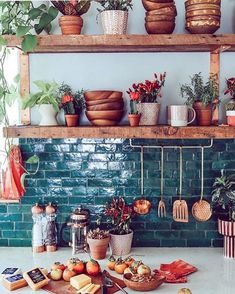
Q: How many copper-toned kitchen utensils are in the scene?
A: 4